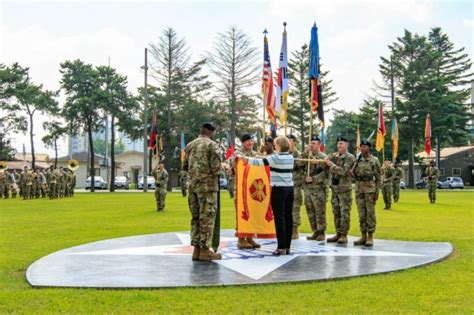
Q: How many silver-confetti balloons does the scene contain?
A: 0